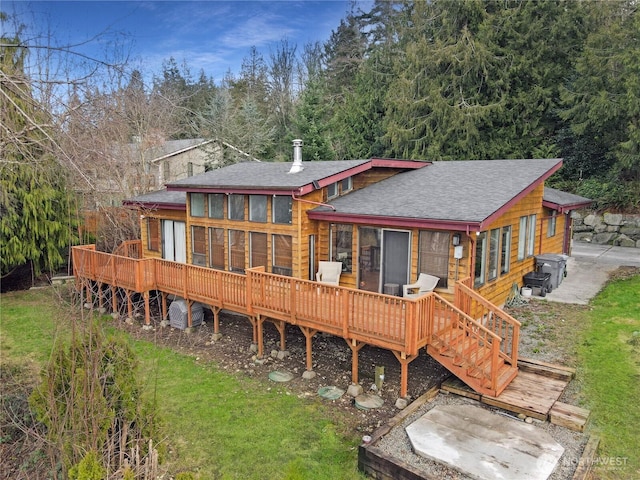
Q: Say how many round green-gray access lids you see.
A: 3